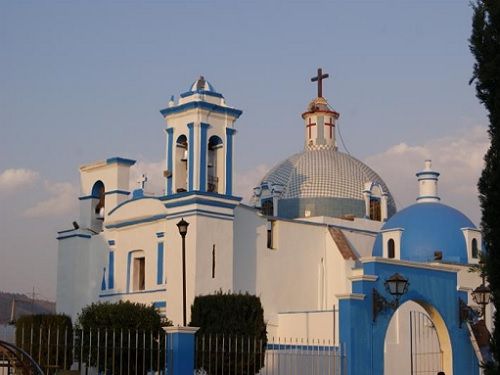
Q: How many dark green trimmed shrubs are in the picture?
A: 3